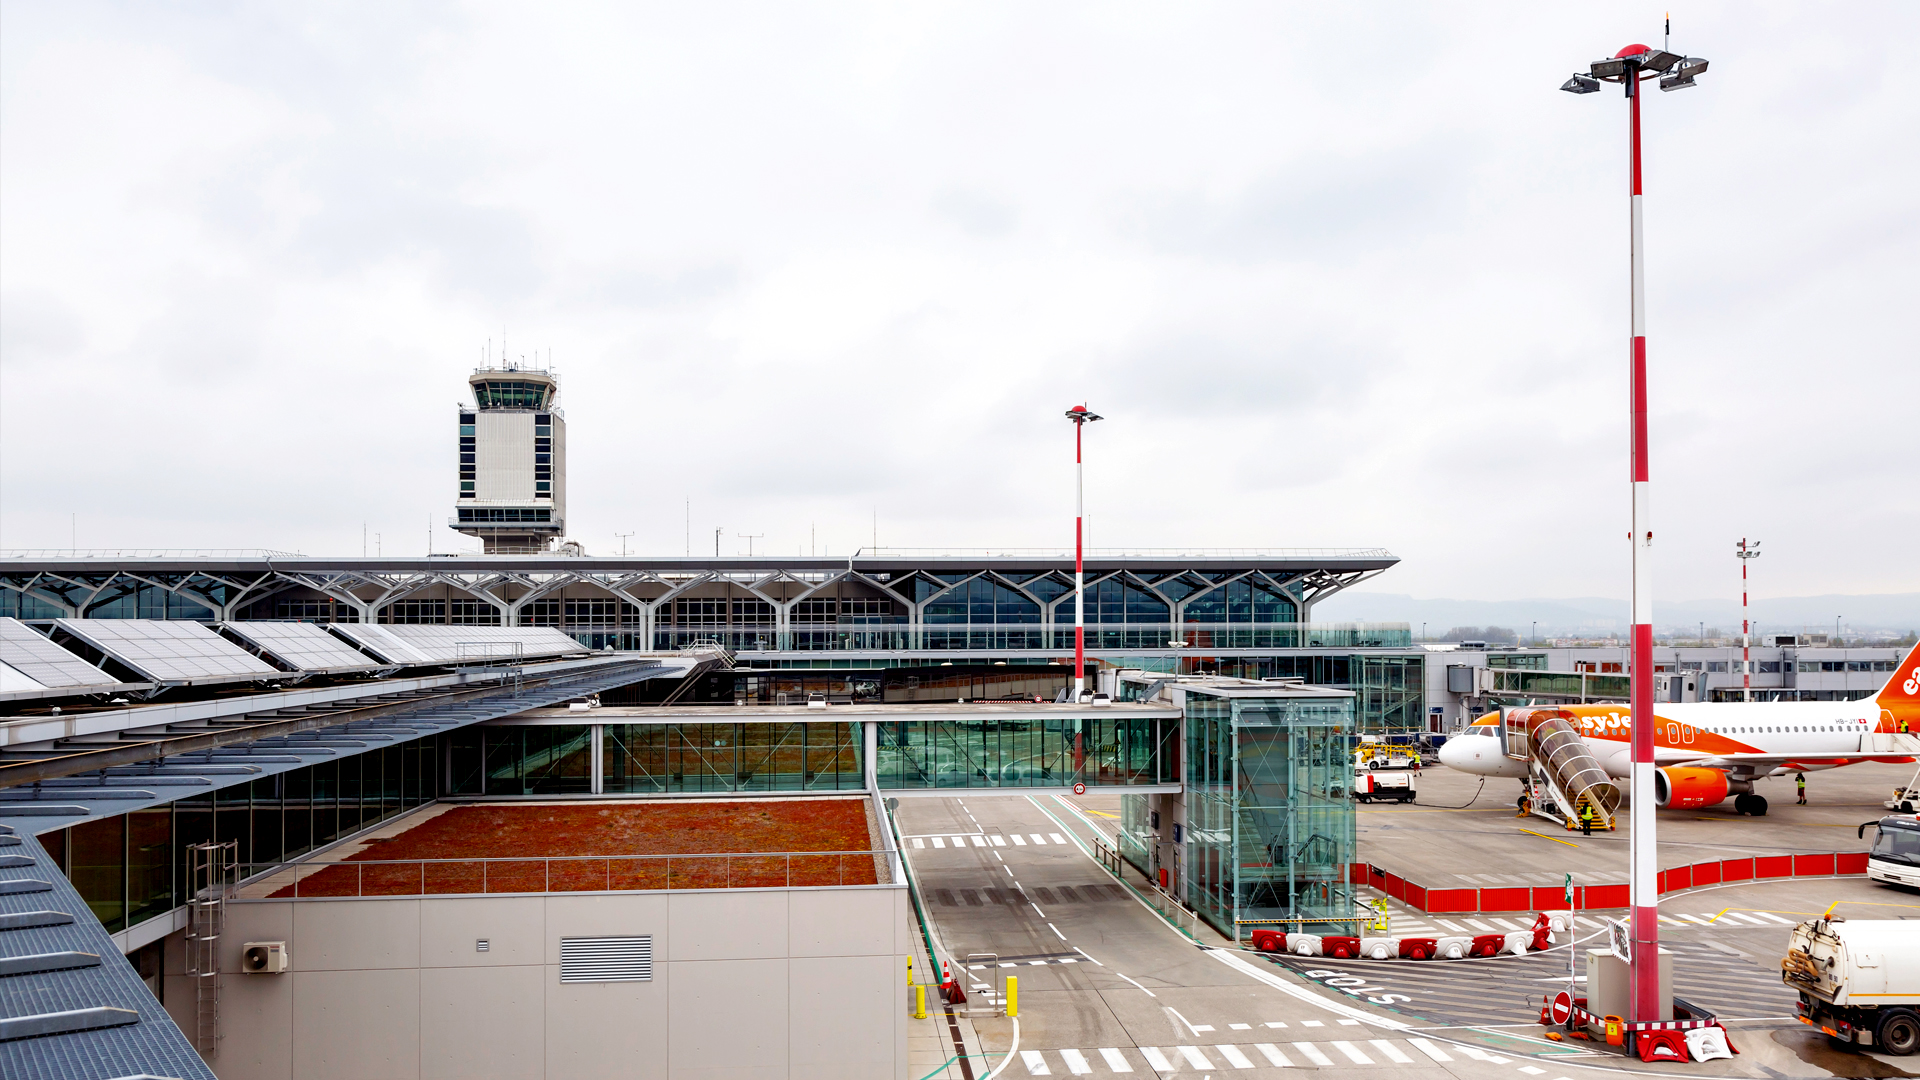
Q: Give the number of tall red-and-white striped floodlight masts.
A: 3